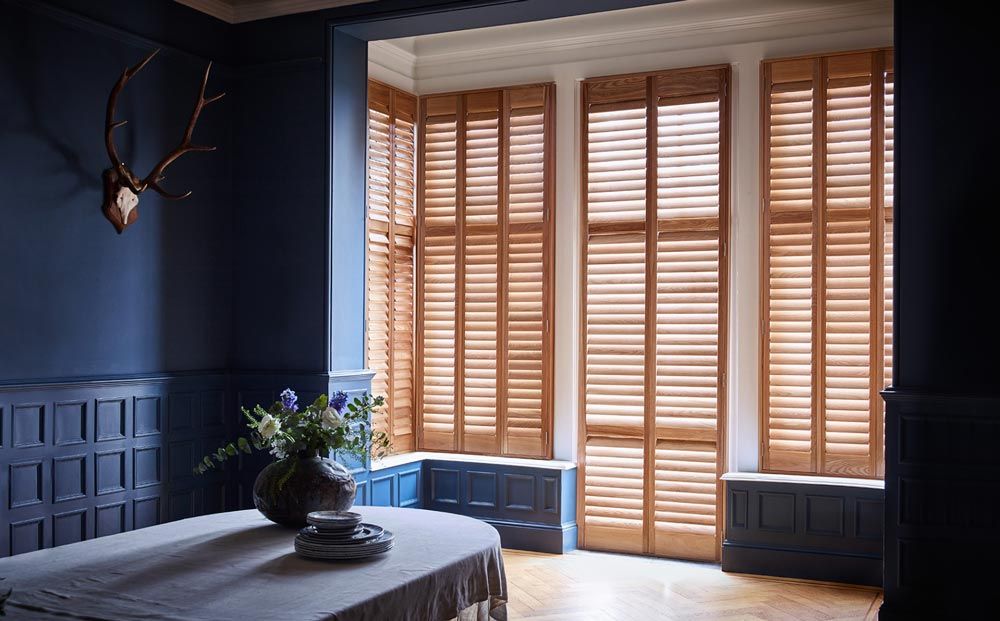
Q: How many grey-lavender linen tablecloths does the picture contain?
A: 1